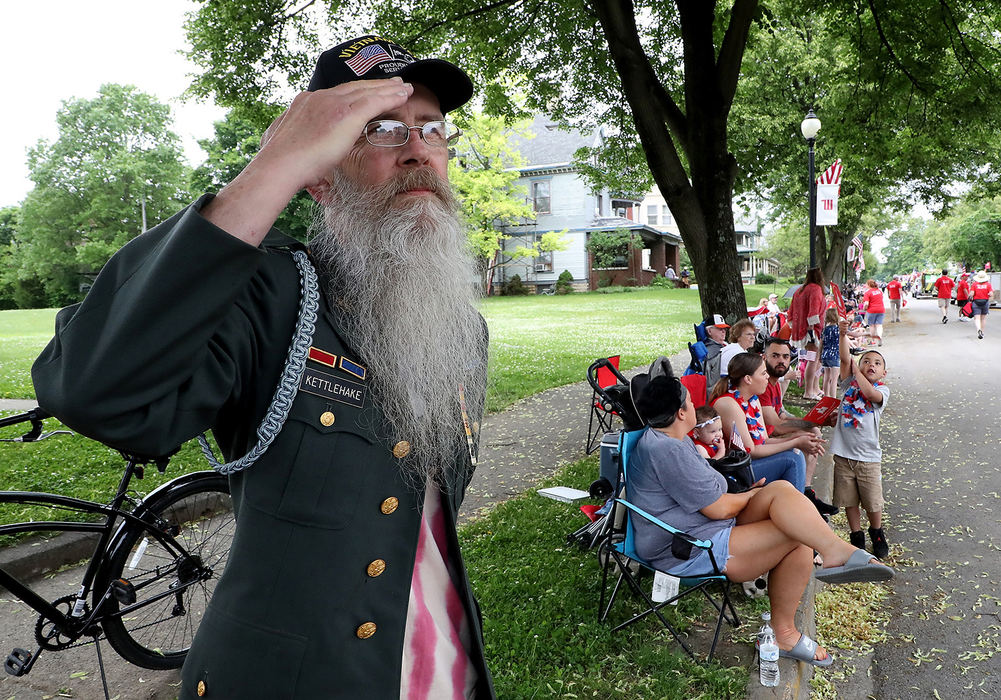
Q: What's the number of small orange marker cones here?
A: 0